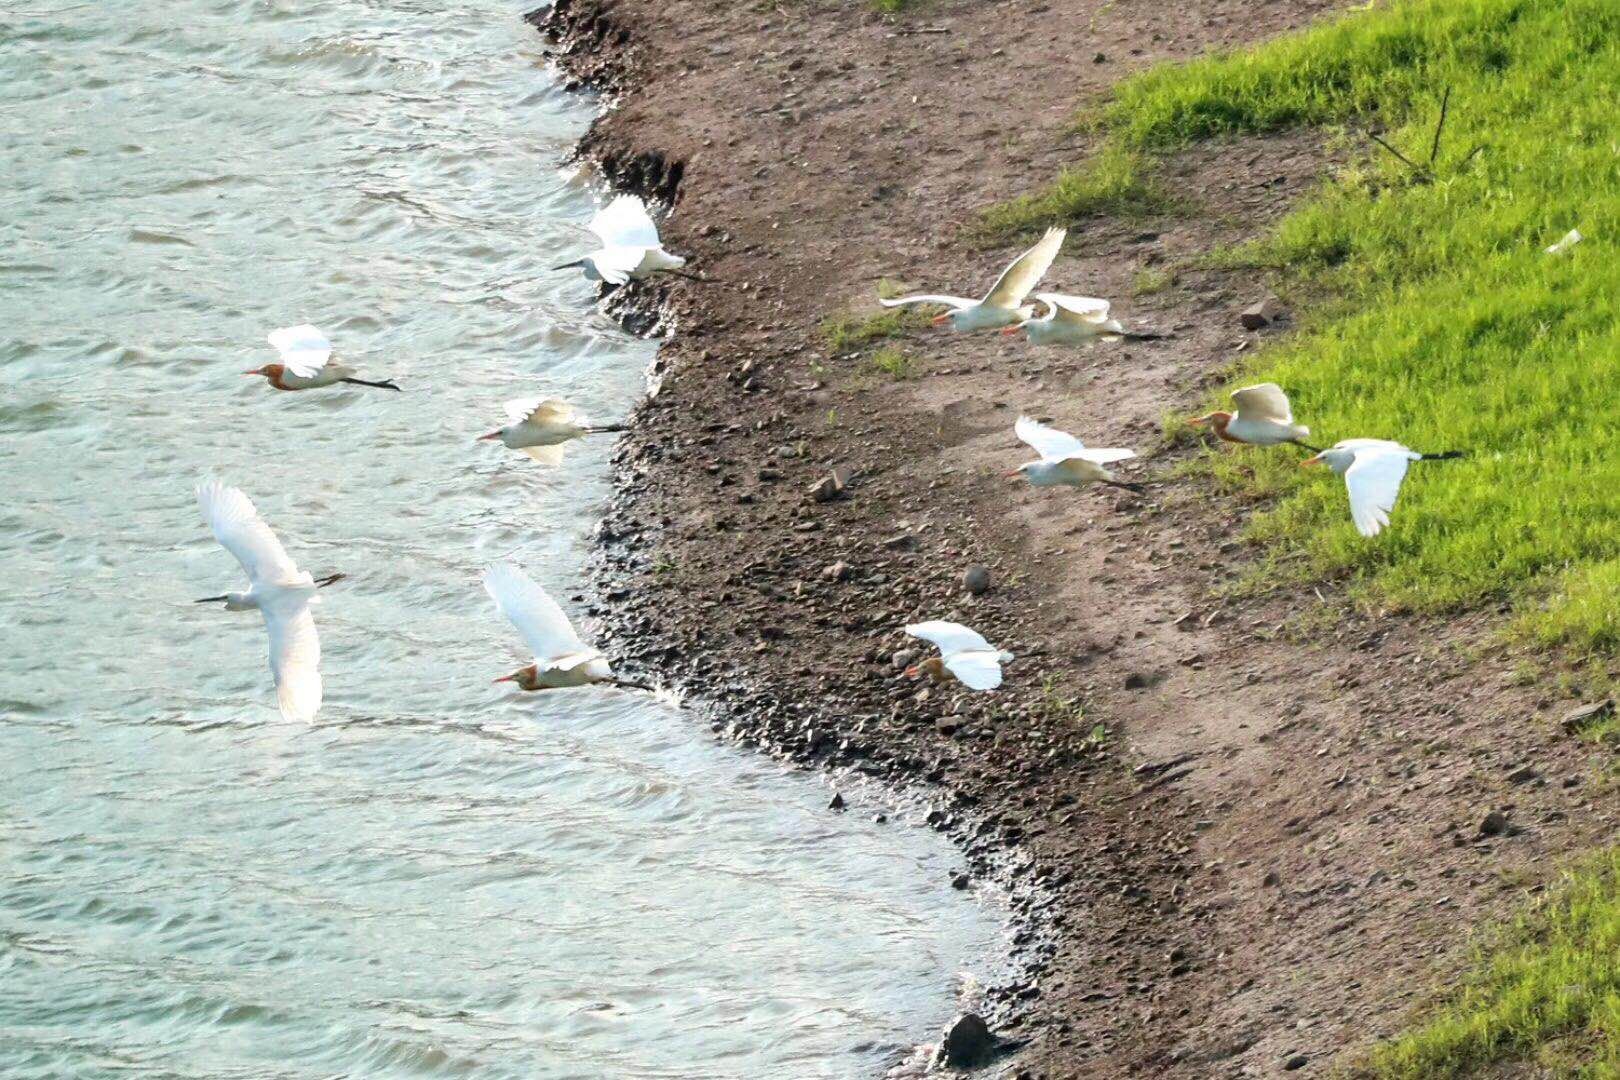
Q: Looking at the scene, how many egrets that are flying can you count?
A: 11